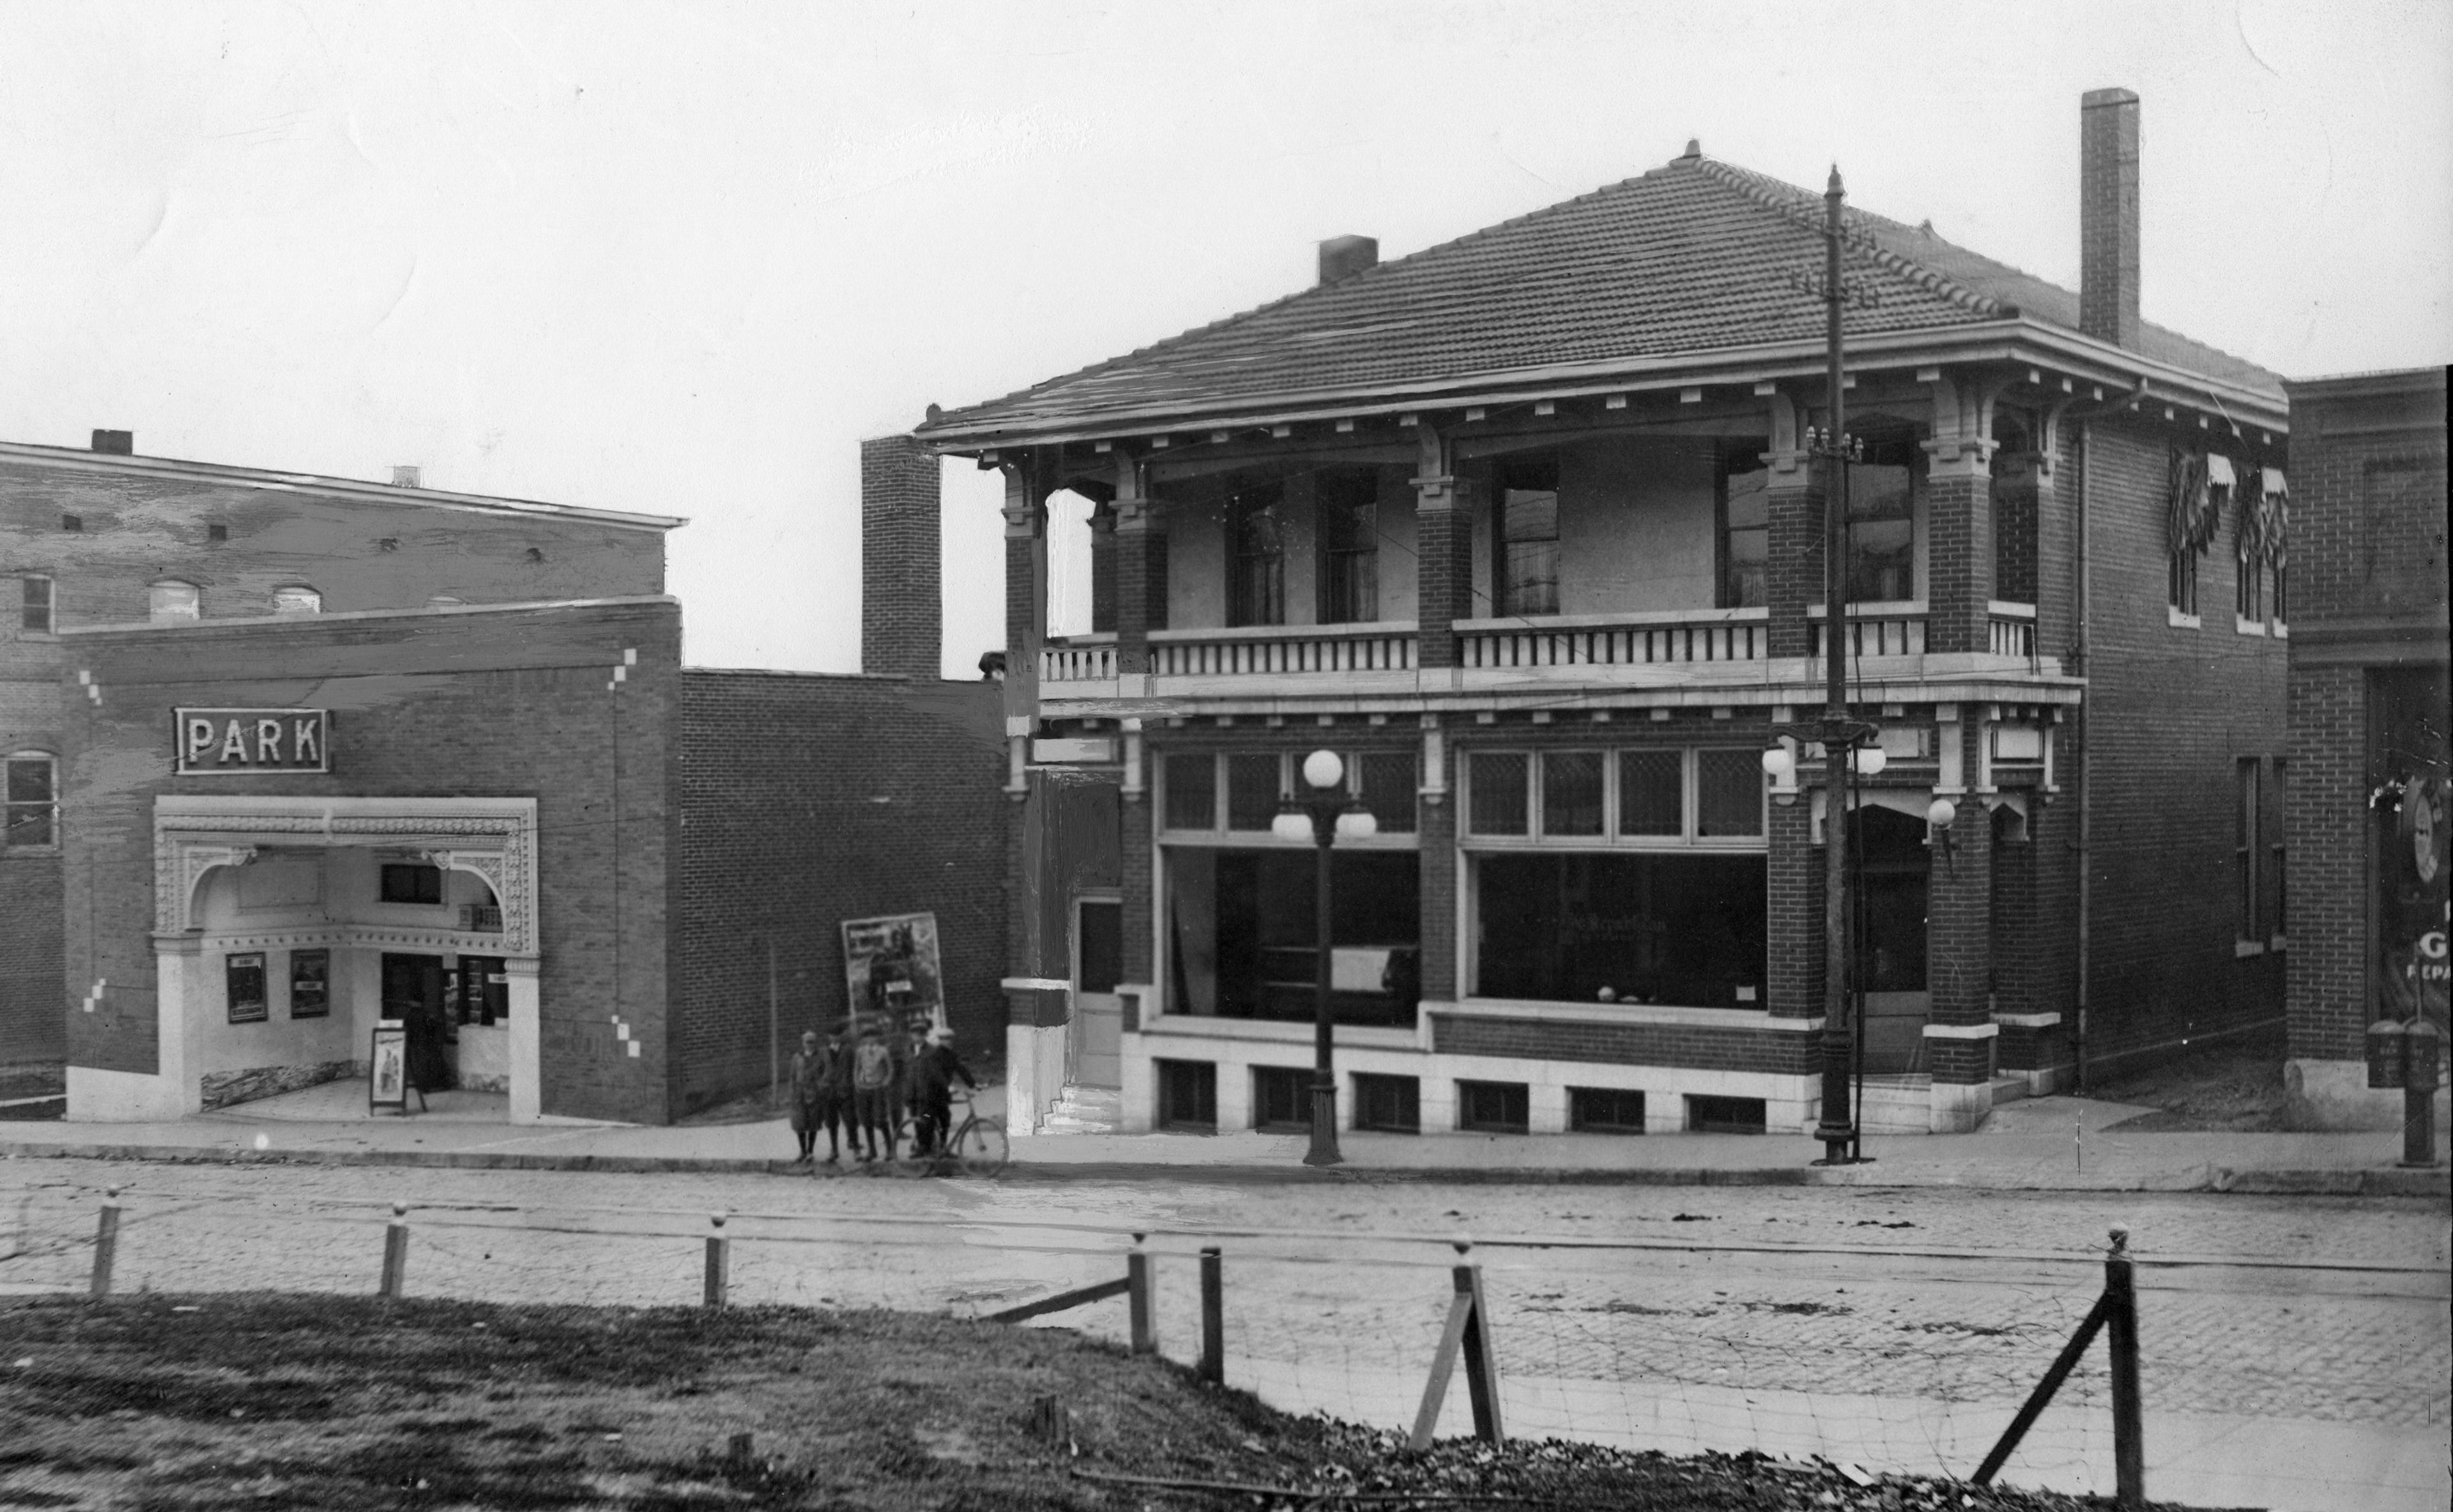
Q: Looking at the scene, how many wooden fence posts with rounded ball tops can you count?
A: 6